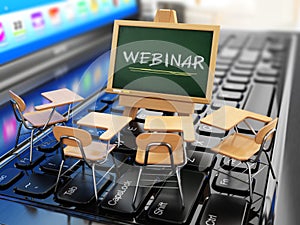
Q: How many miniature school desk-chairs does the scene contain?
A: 4